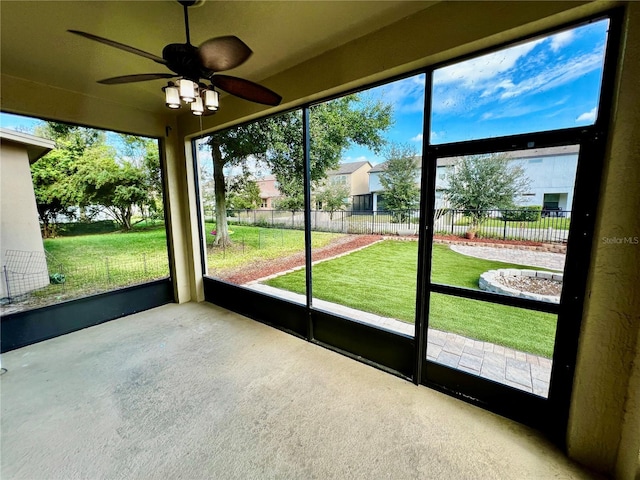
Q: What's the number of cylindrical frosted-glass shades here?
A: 4